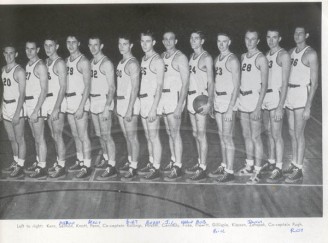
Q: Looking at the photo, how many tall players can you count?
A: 13